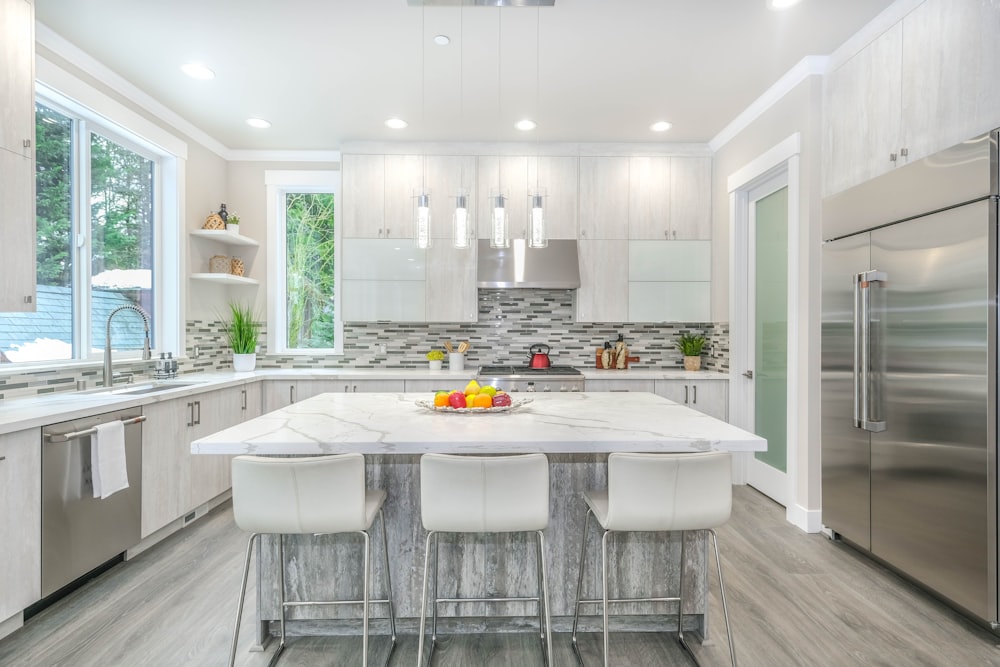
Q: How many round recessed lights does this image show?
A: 6